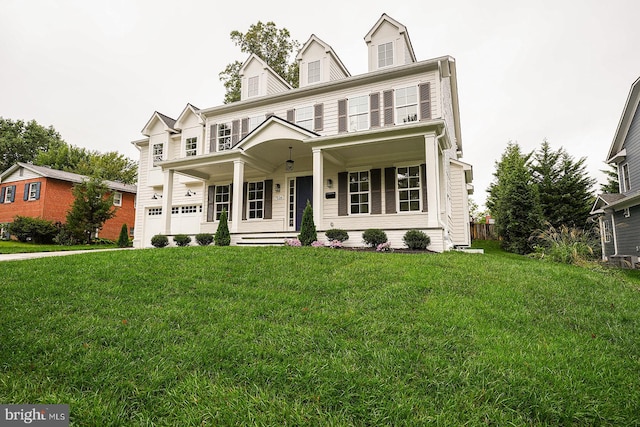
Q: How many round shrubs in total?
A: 6